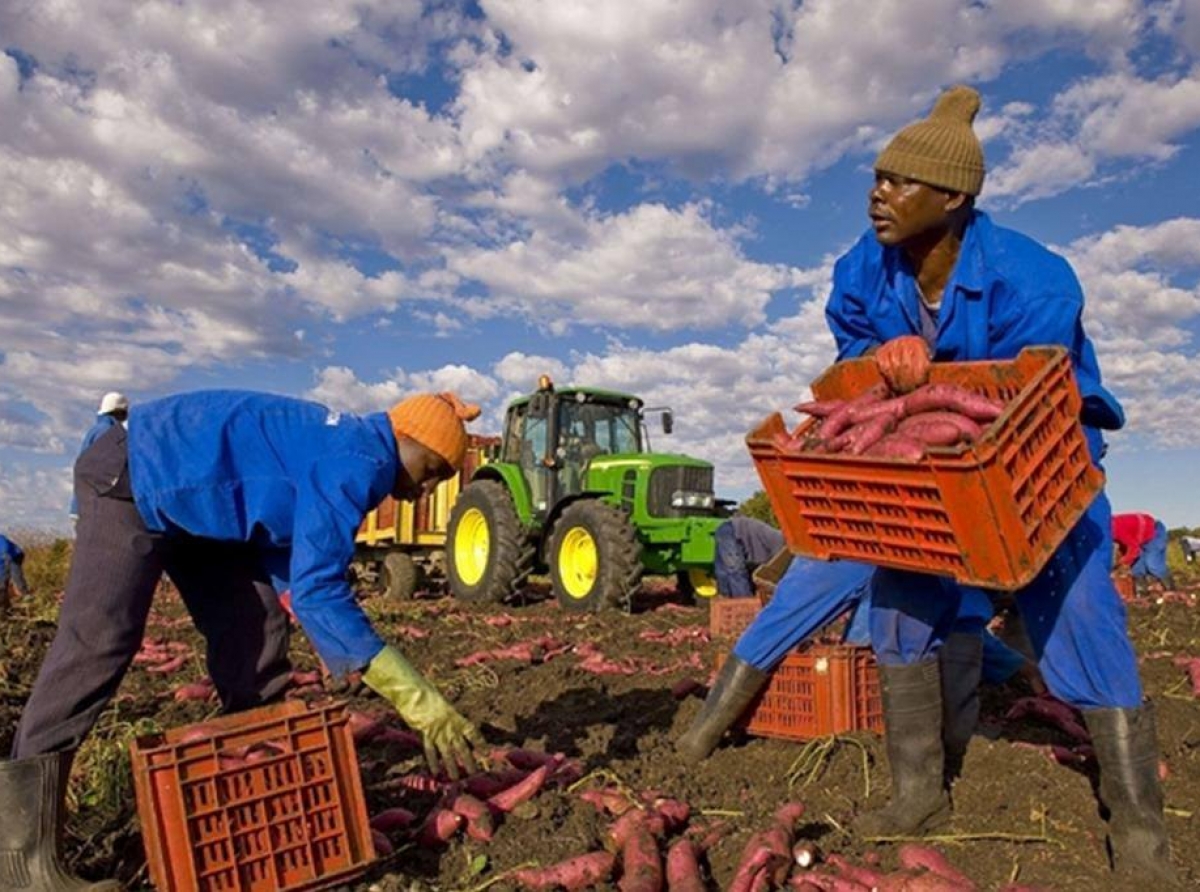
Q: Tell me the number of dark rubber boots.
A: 5